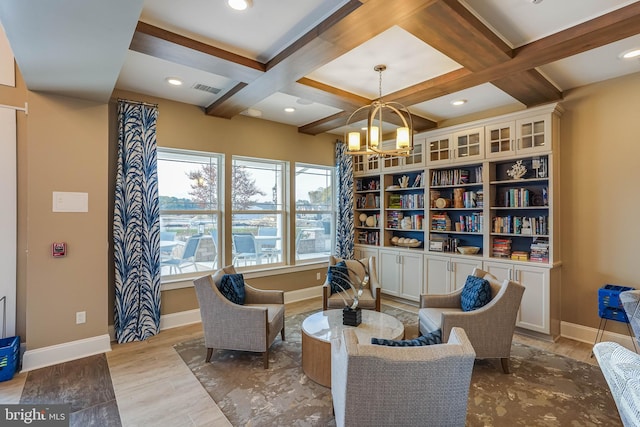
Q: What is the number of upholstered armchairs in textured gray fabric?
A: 4